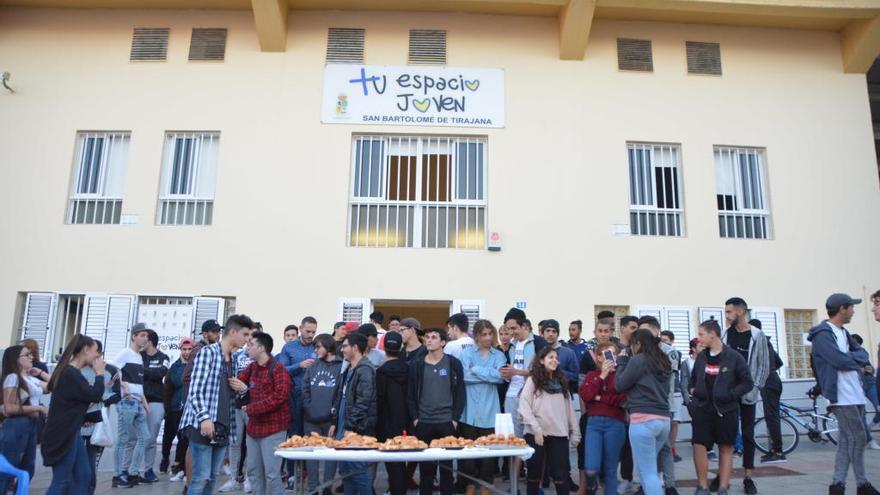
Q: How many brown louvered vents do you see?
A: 6